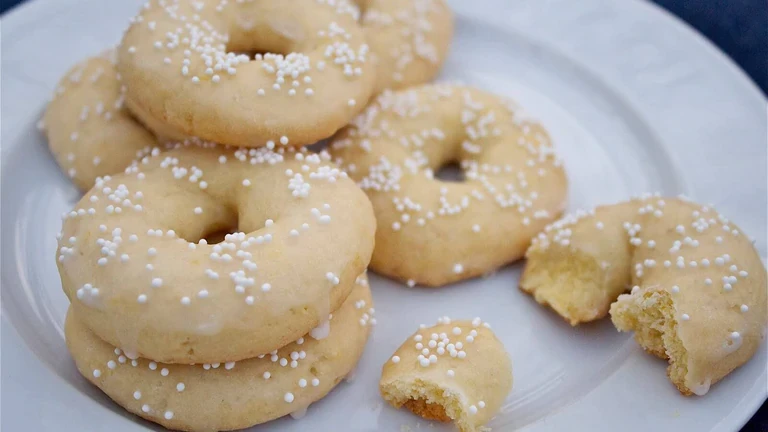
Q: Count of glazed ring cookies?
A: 7